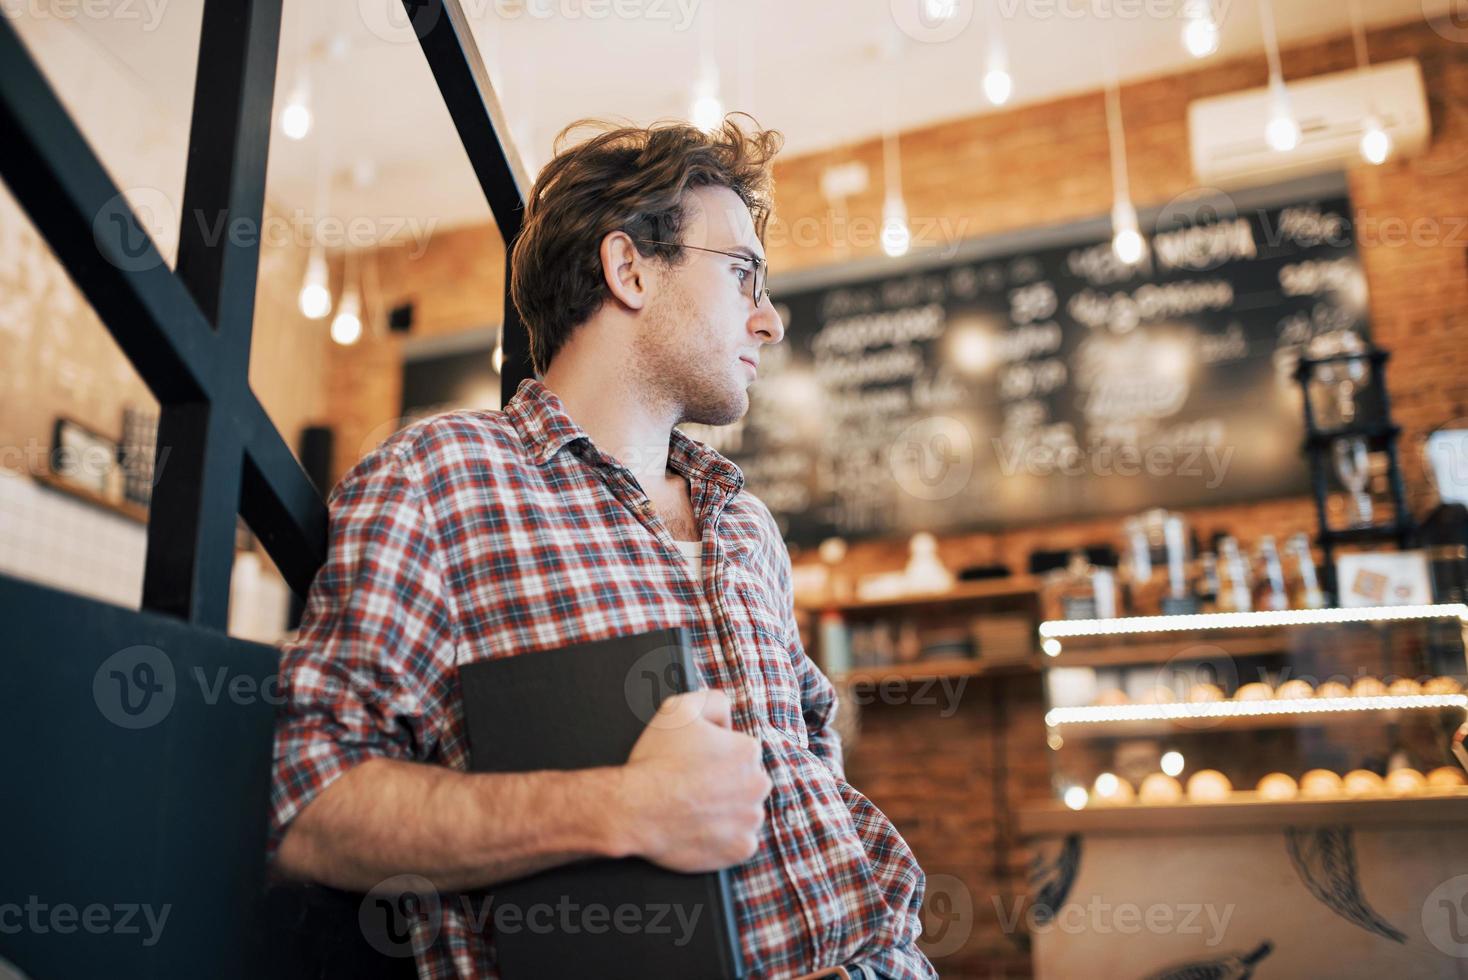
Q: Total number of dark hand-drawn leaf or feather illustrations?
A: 3